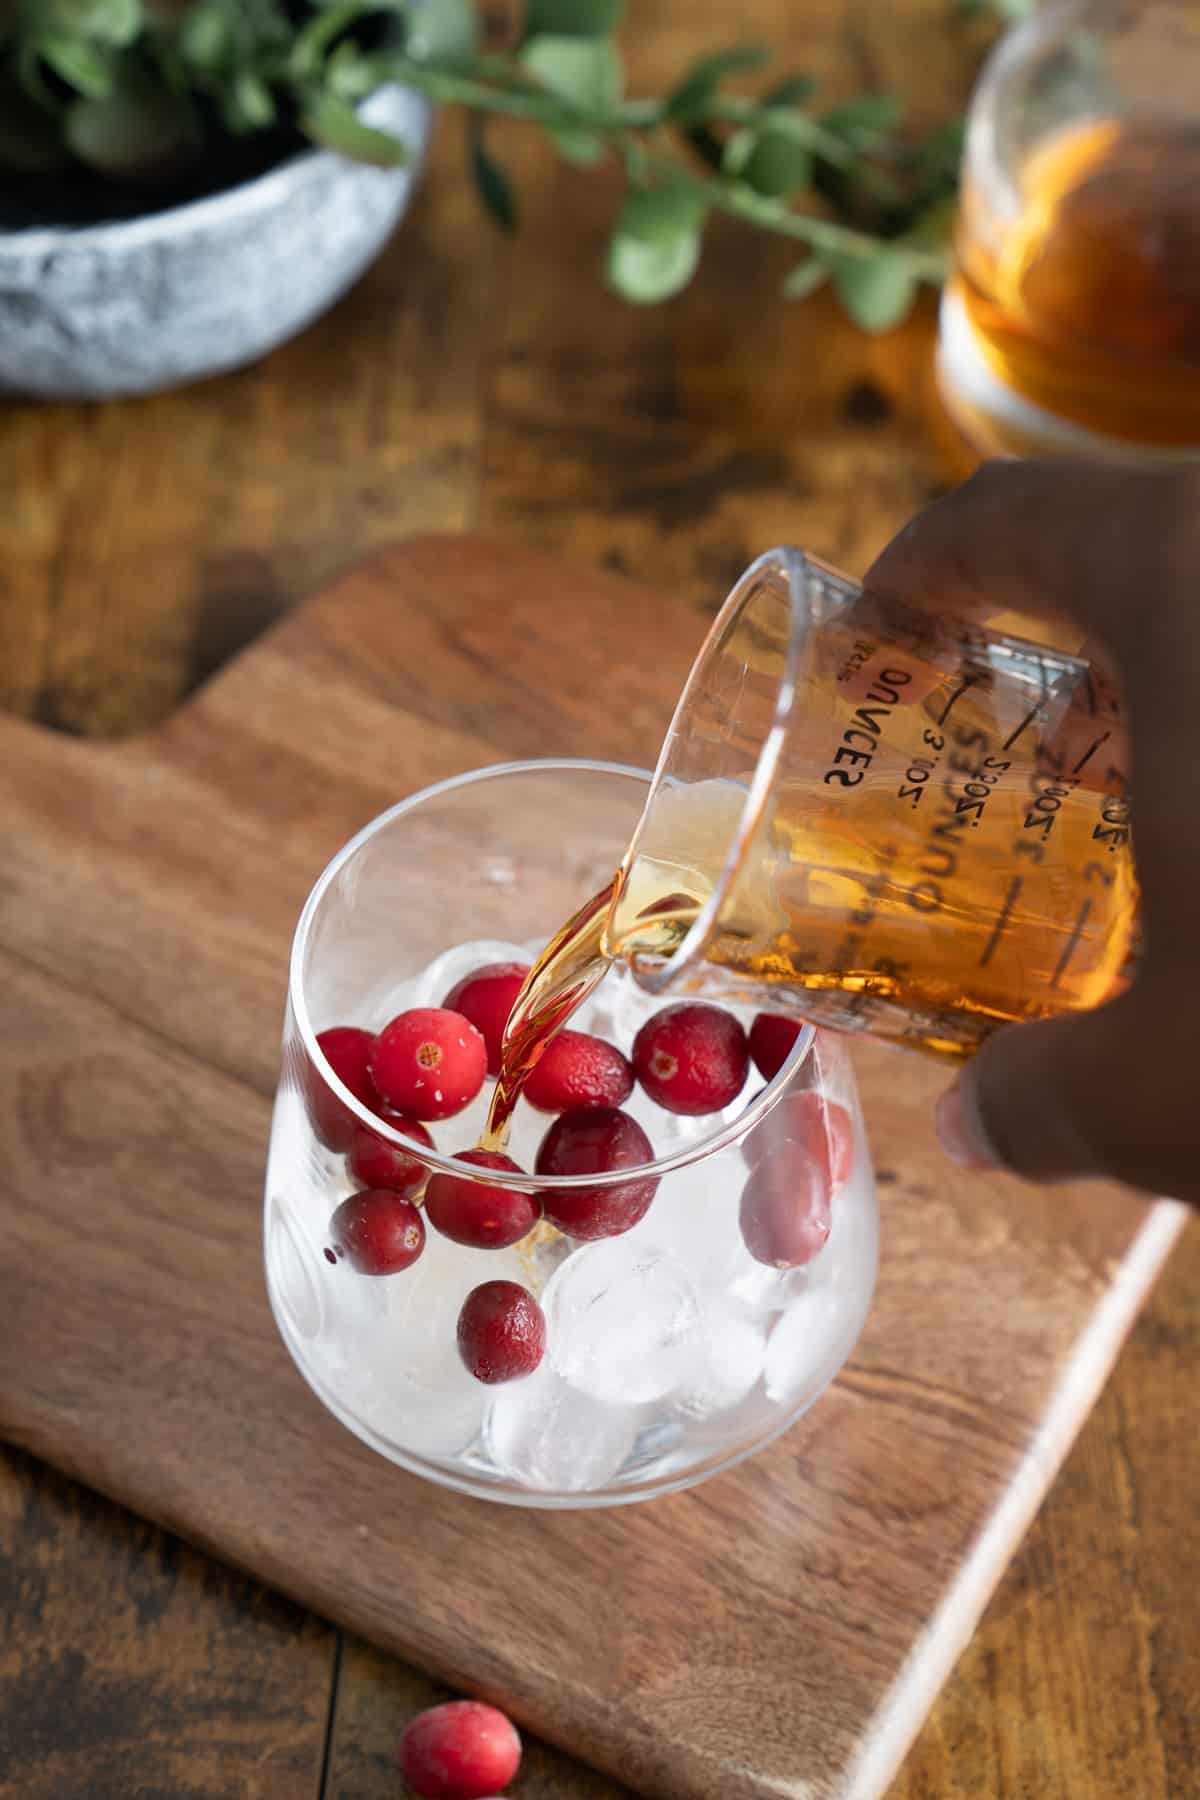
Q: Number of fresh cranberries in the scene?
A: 14